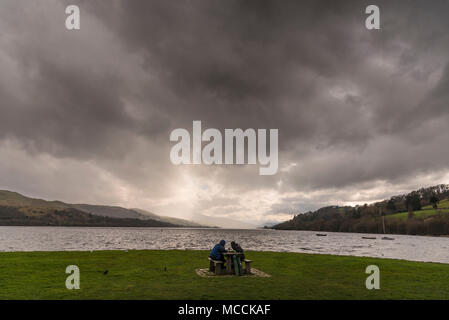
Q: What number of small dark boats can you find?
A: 3